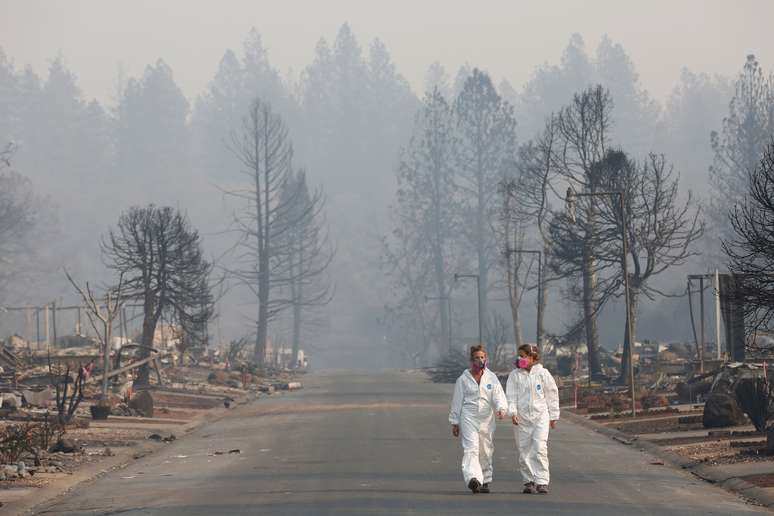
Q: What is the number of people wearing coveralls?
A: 2